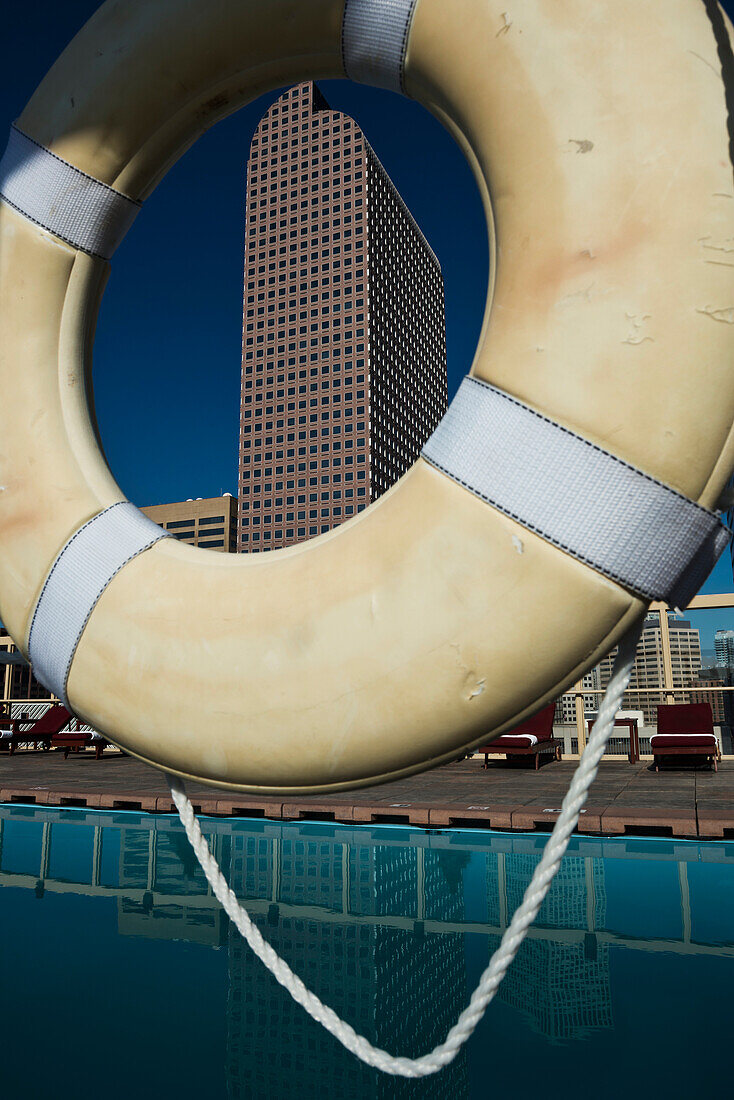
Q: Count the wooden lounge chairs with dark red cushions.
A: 4